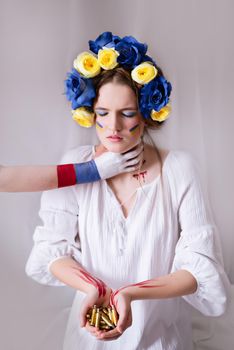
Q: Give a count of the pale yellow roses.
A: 5